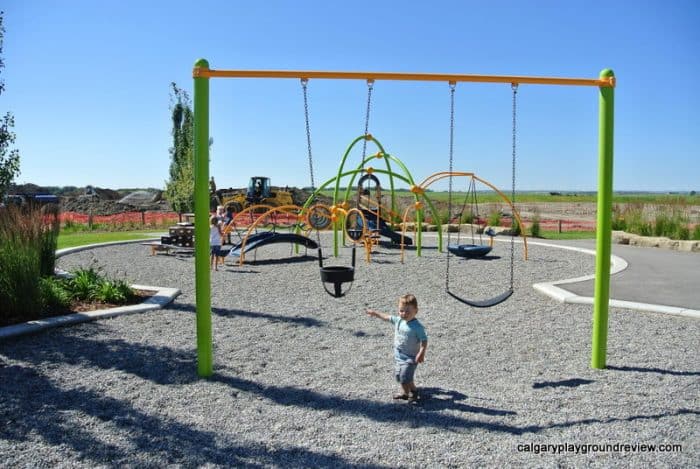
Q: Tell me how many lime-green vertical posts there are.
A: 2